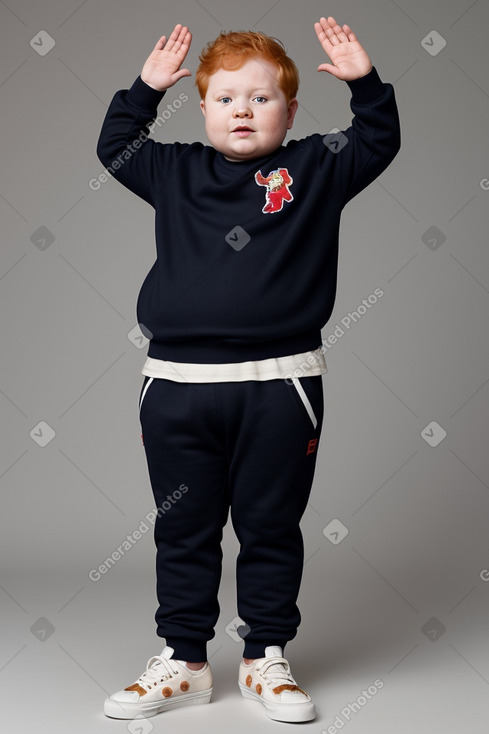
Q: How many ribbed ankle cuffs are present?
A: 2